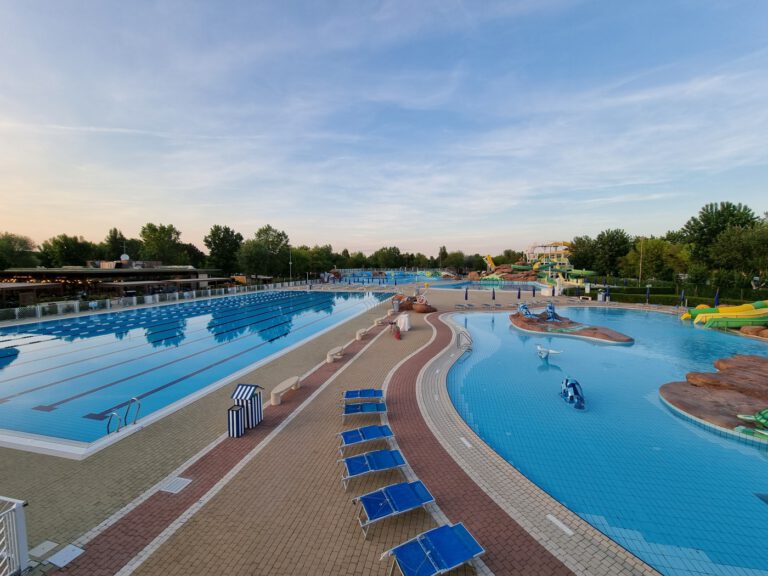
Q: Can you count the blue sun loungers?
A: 6